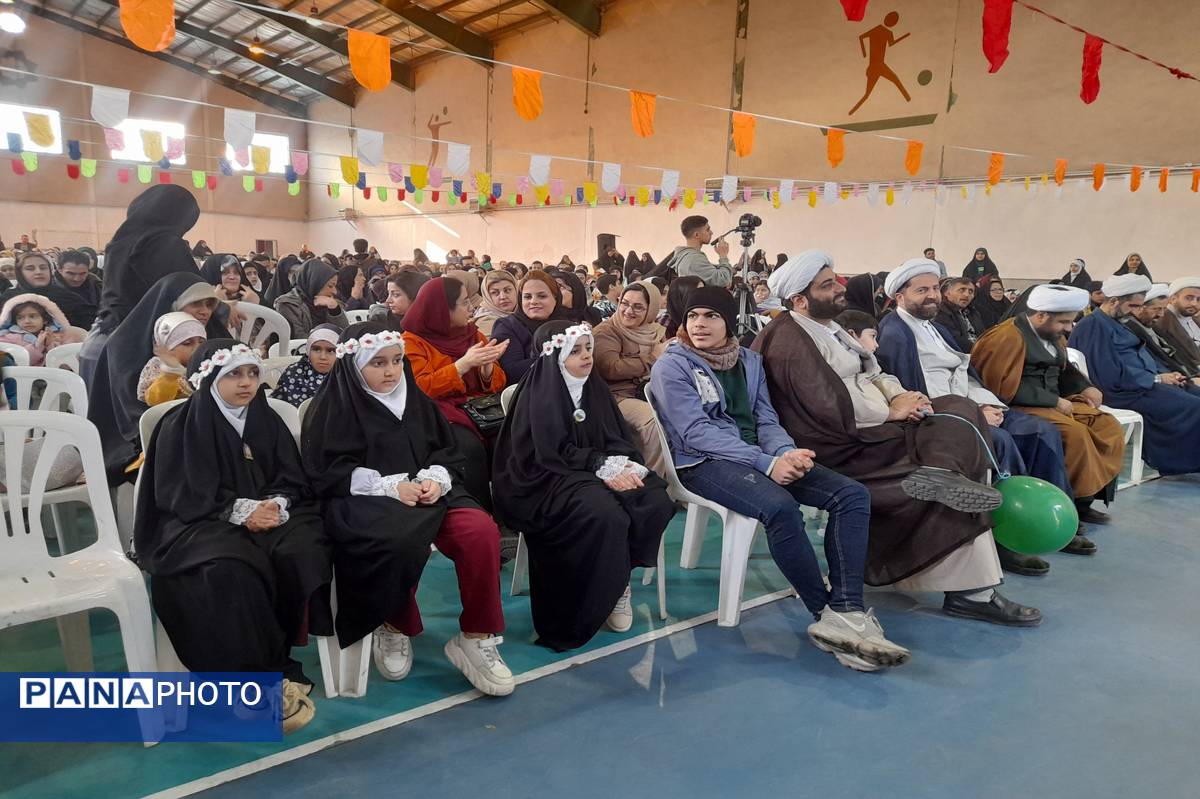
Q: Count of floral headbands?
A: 3